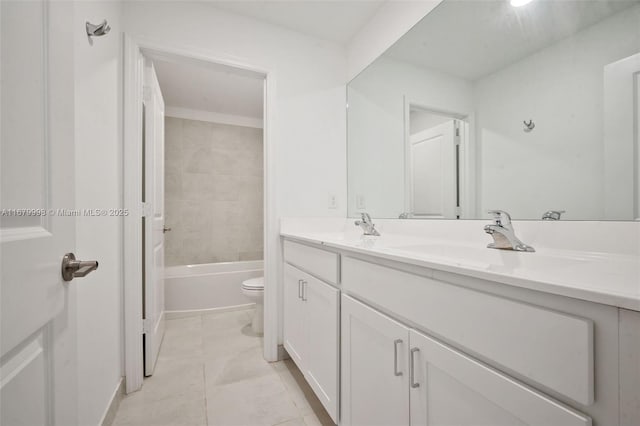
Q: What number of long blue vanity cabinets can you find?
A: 0